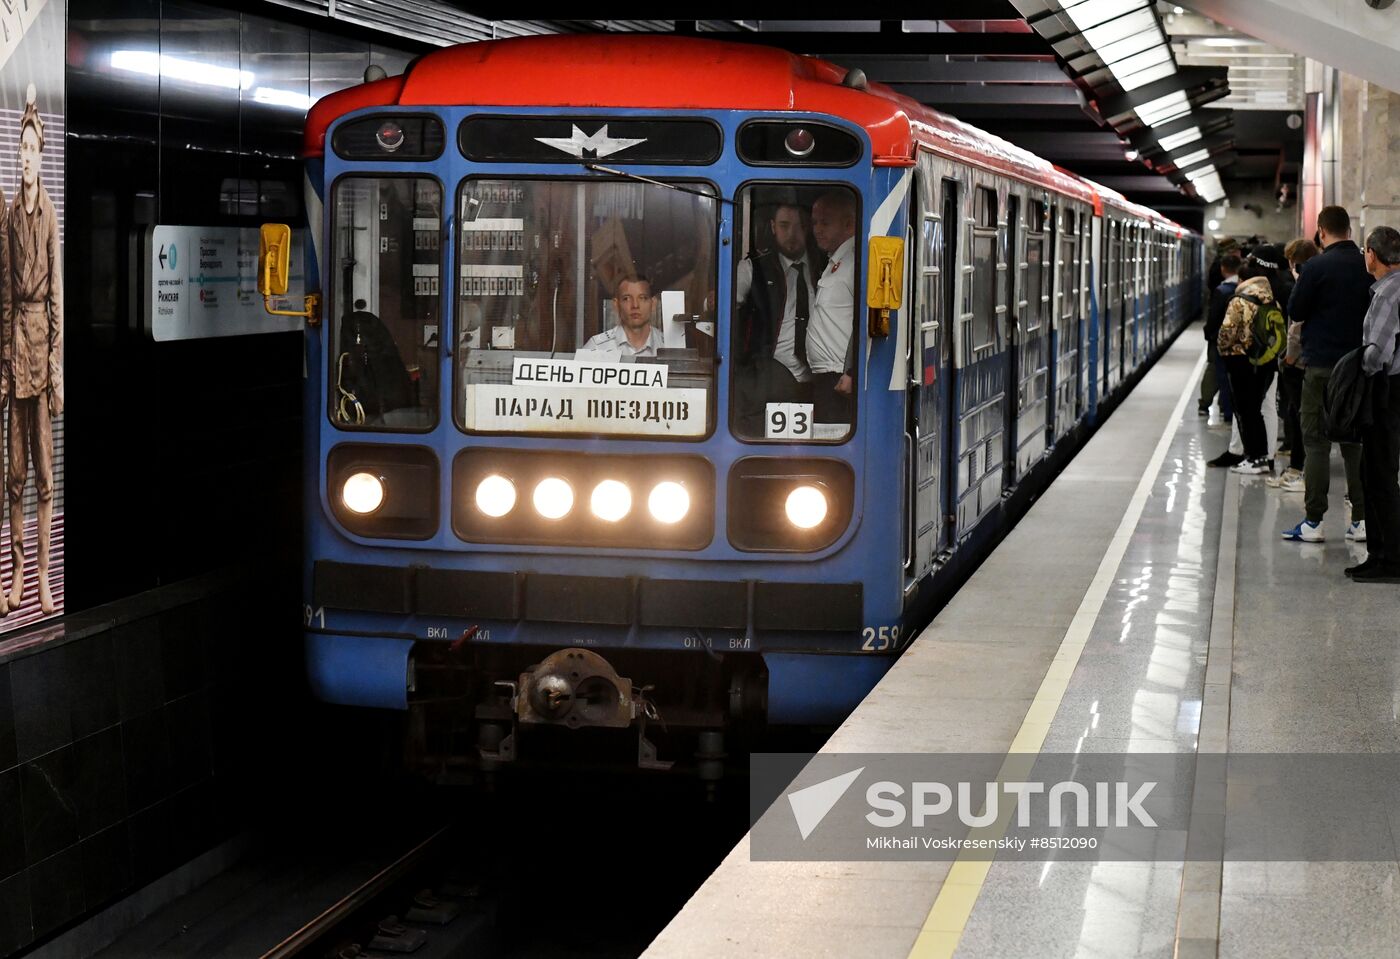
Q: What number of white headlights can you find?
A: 6